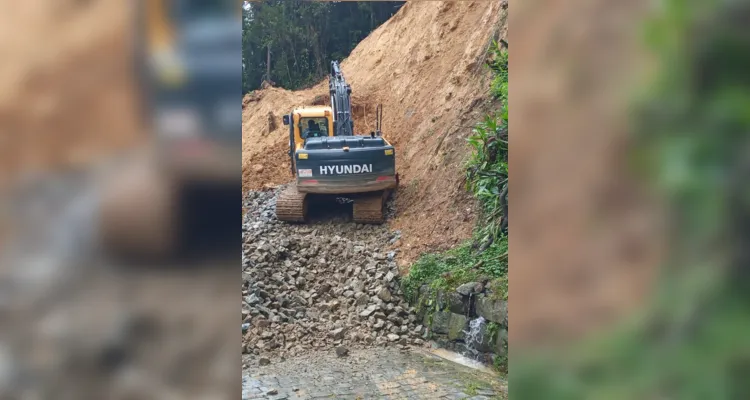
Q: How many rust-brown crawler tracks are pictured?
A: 2